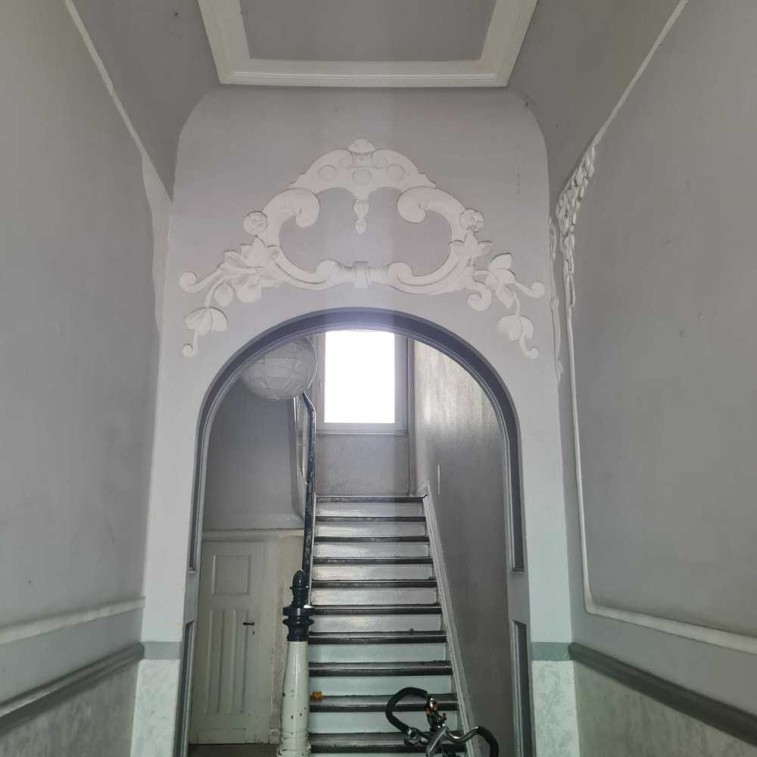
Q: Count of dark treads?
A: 10